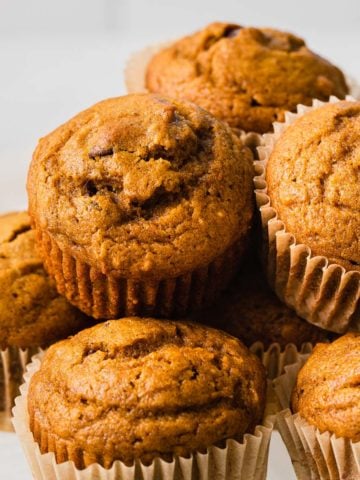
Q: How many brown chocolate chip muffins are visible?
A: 7